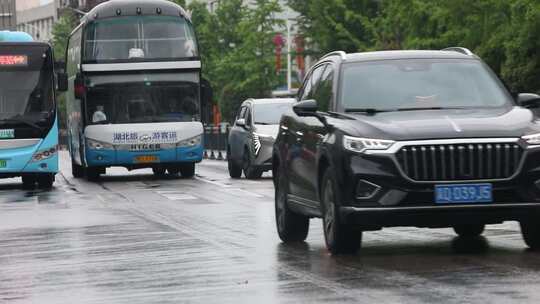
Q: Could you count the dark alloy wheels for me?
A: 2